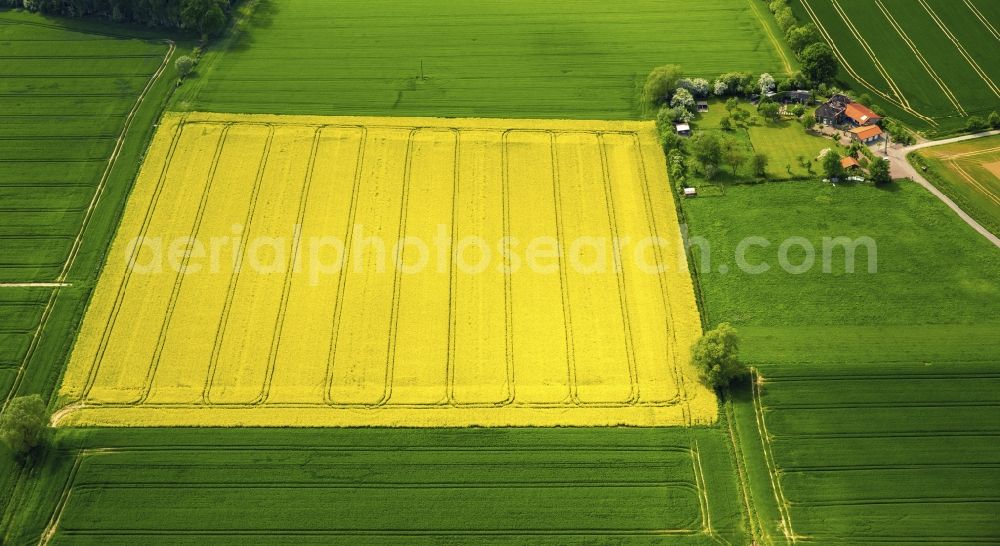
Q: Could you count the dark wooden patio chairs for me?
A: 0